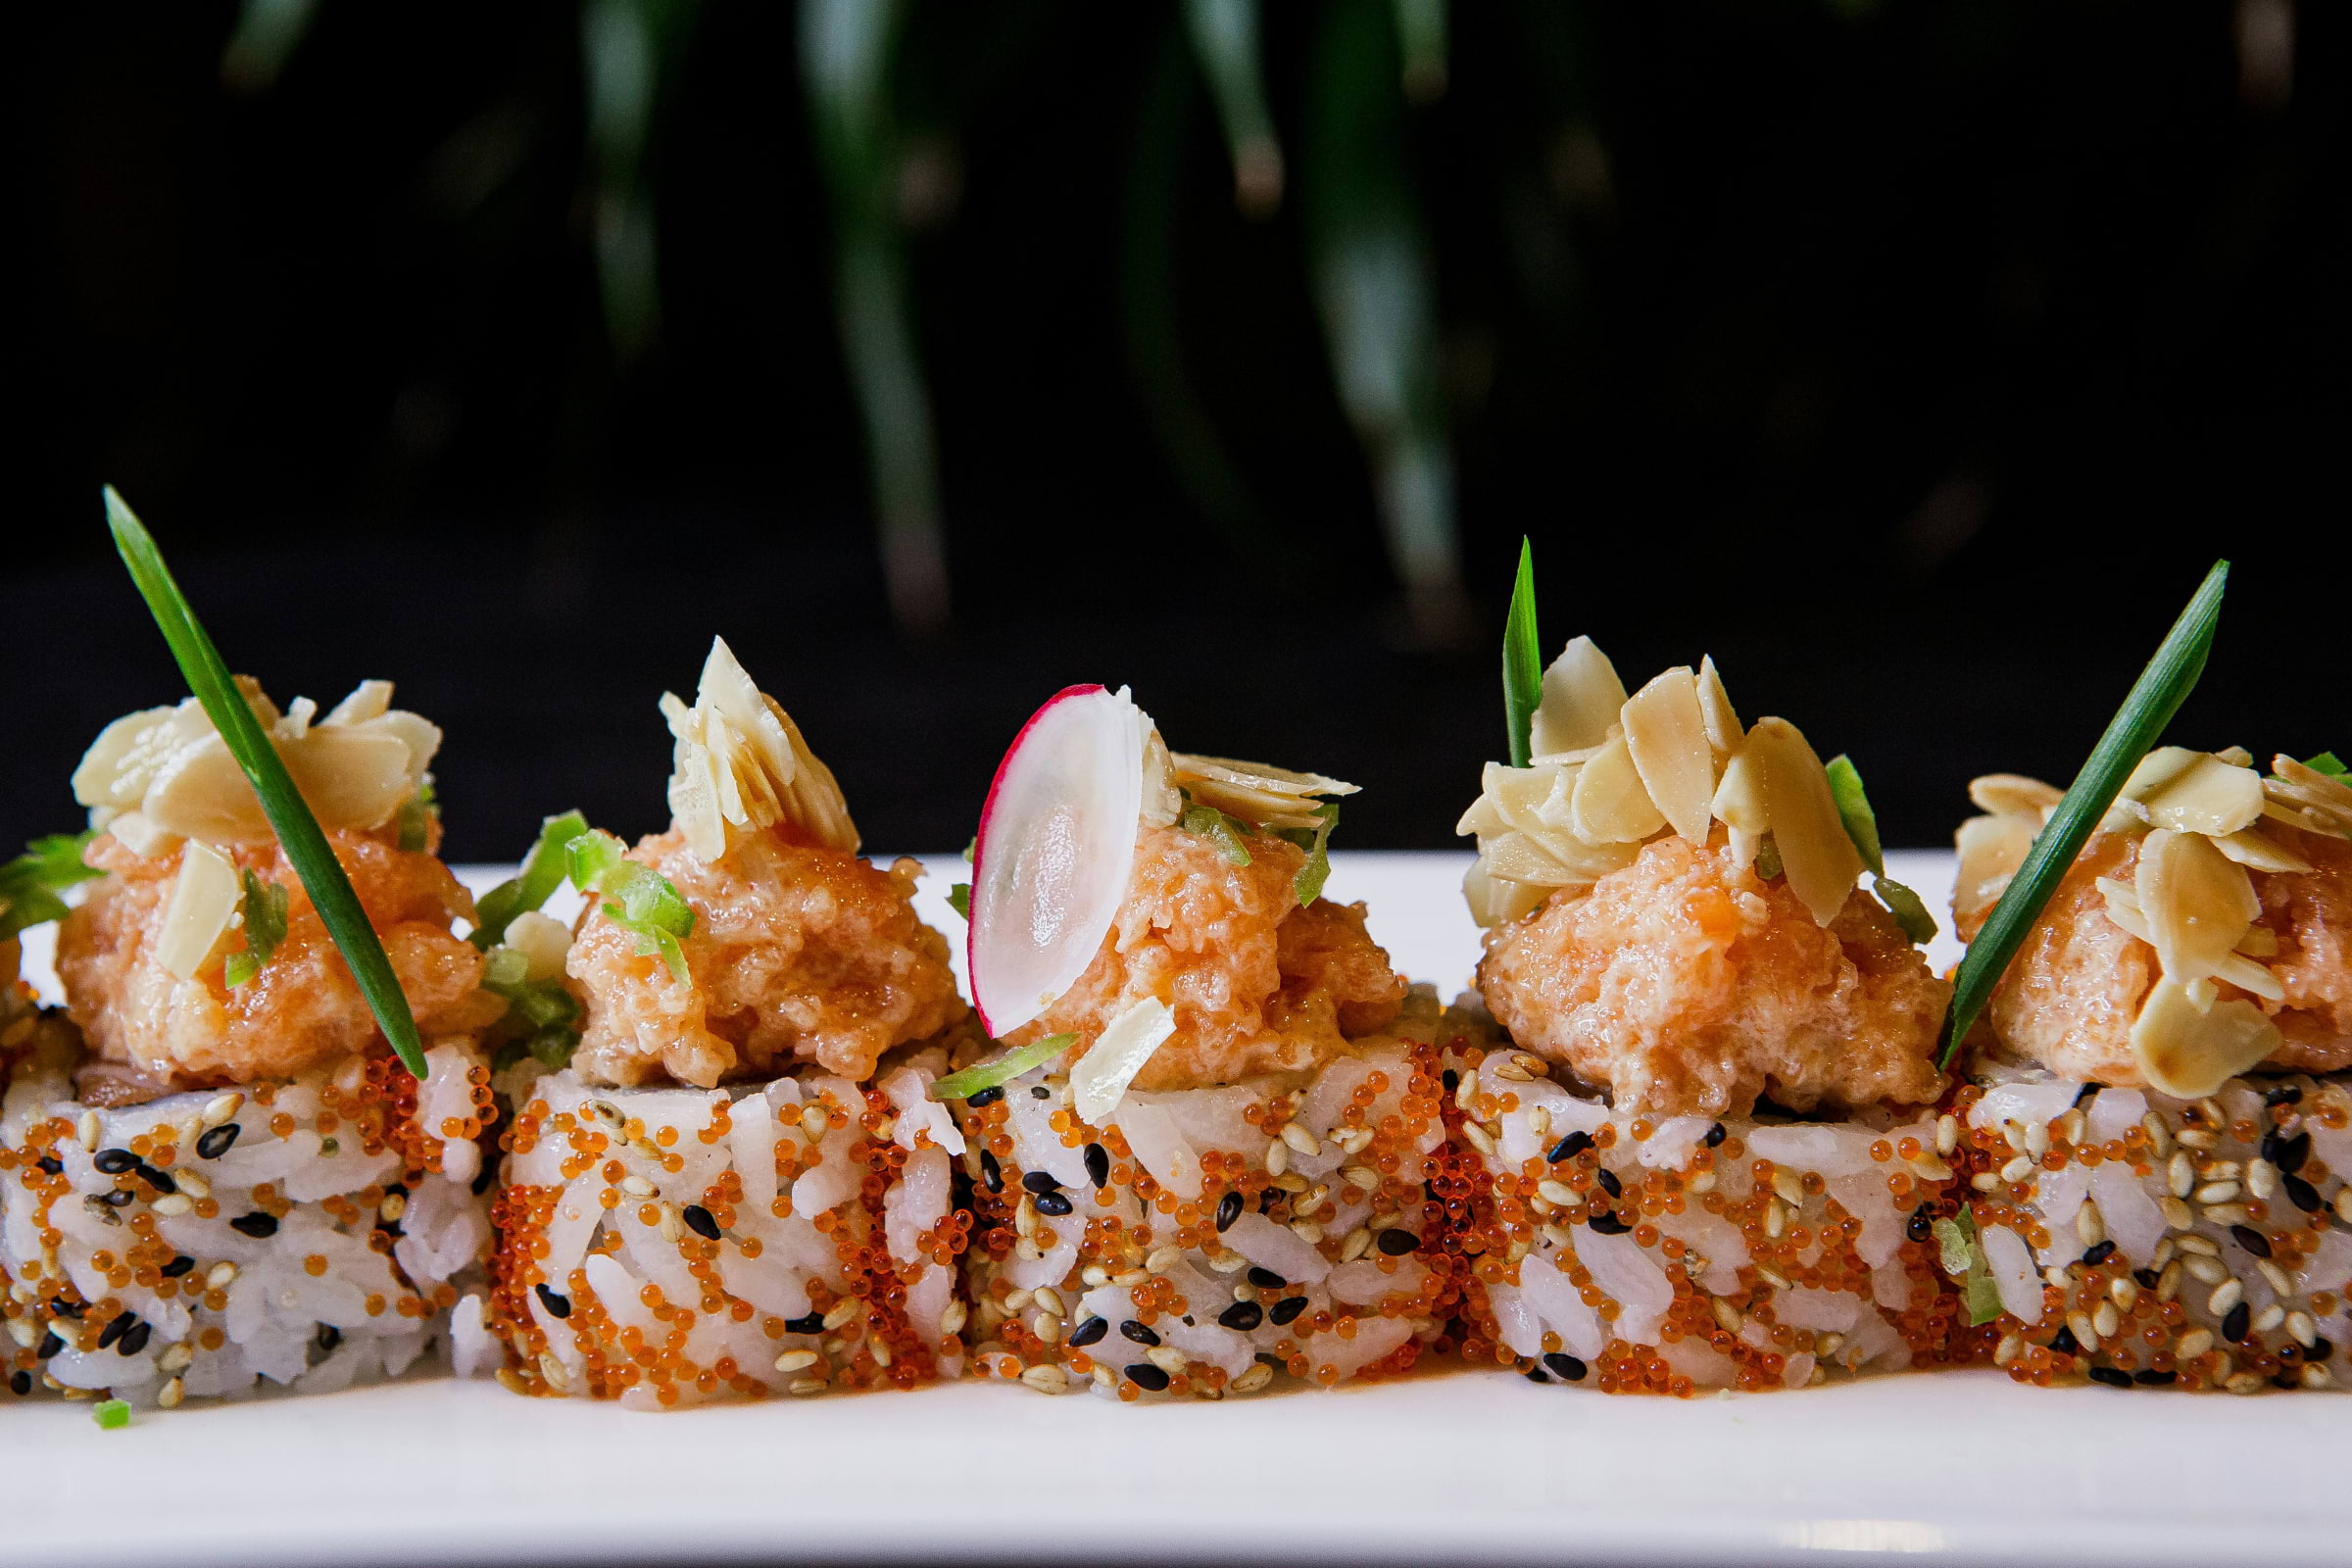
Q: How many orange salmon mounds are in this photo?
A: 5